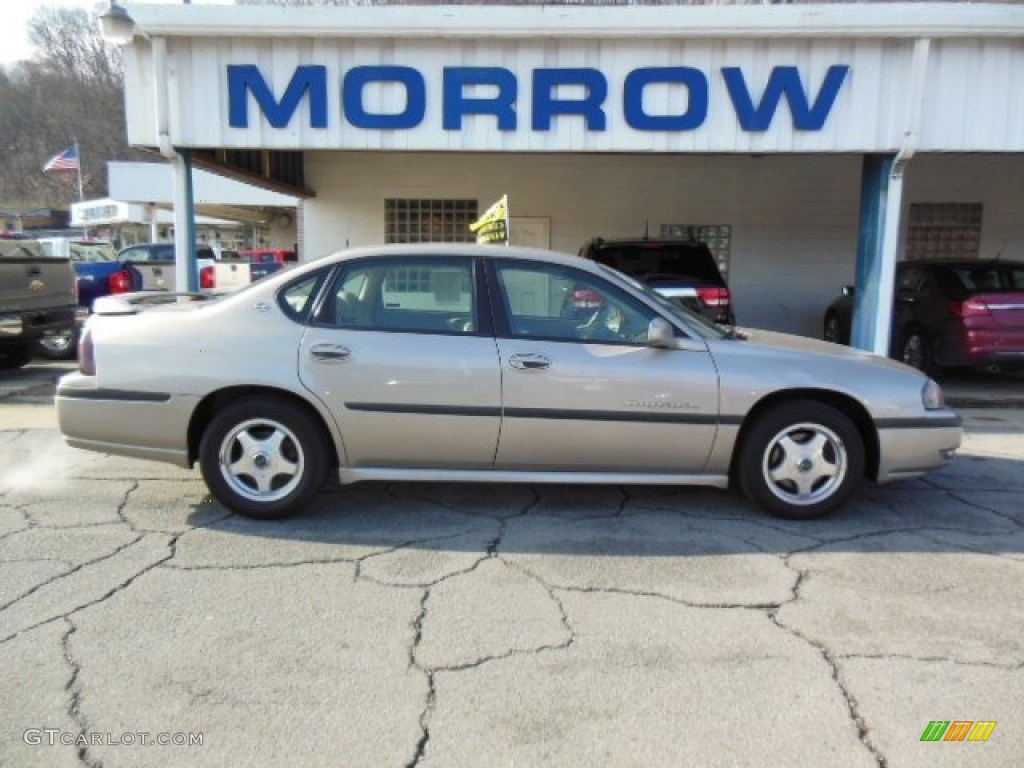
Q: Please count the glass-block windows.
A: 3